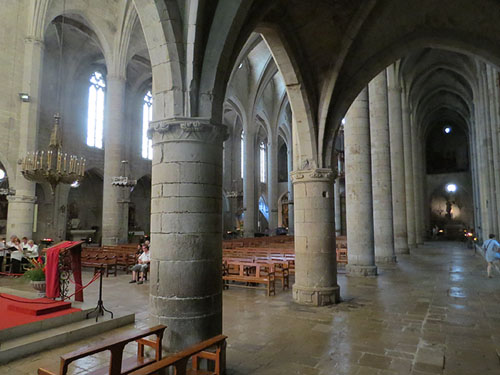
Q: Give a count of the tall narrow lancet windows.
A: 4